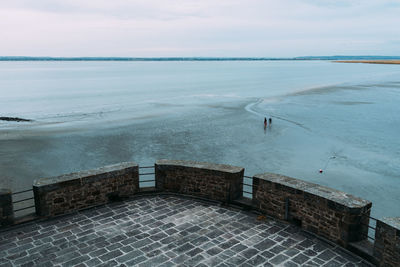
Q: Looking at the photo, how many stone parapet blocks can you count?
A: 5